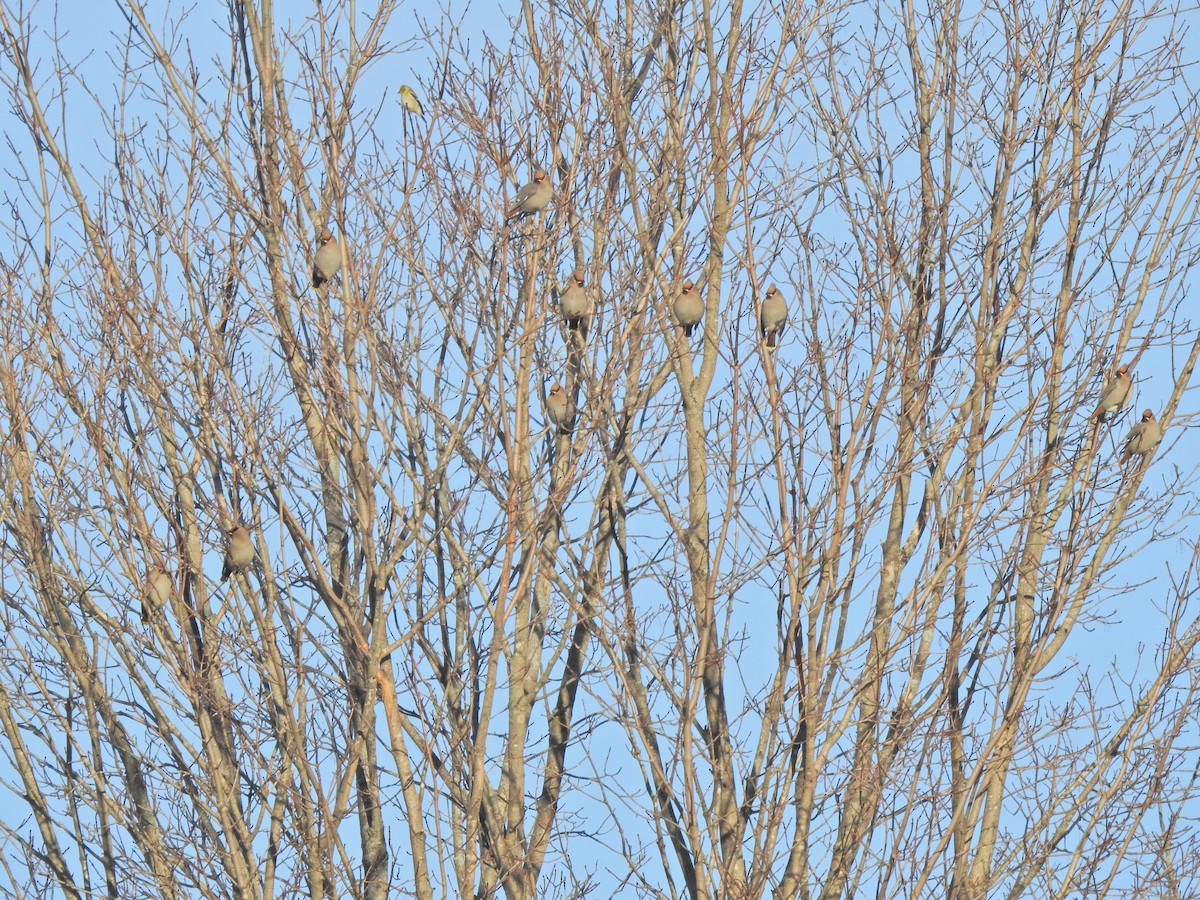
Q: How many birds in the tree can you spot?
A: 11